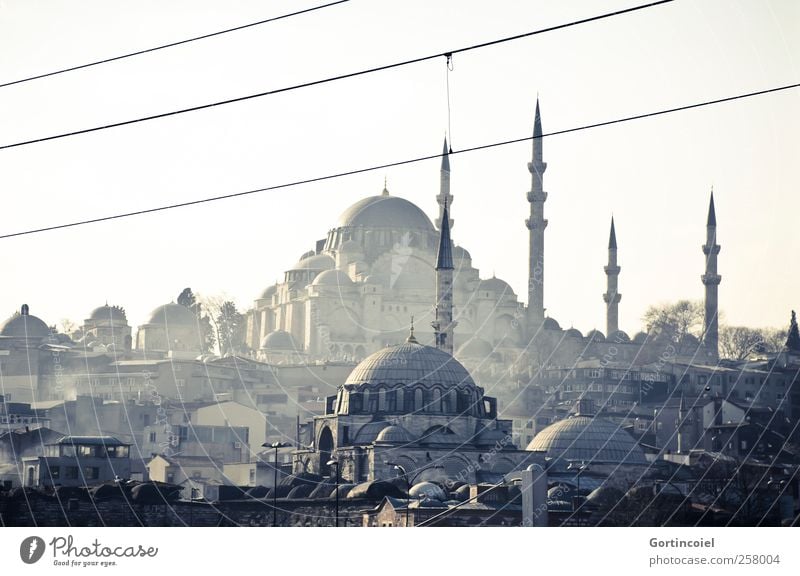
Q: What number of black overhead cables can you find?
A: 3